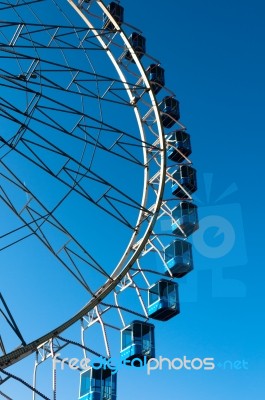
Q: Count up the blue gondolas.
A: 11